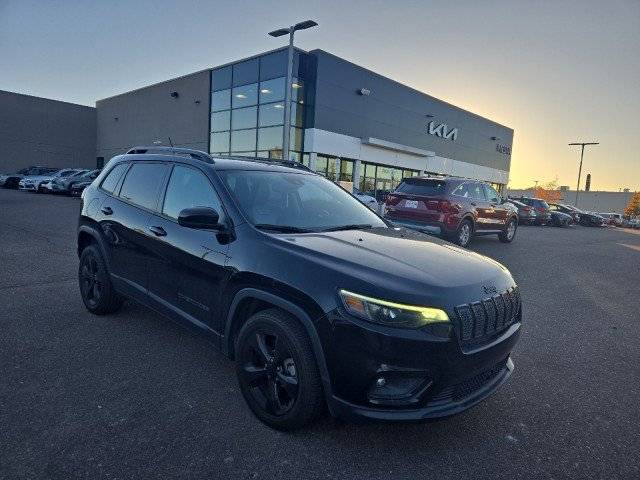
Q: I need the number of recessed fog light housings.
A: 1